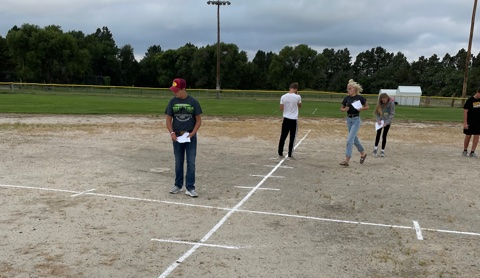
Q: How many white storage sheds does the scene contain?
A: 2